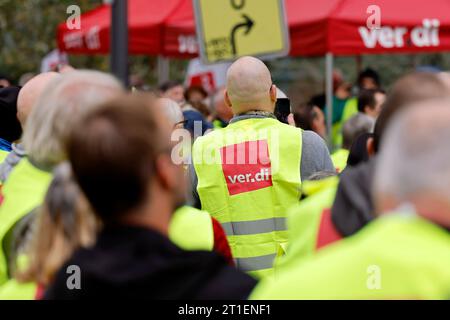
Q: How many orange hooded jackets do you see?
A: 0